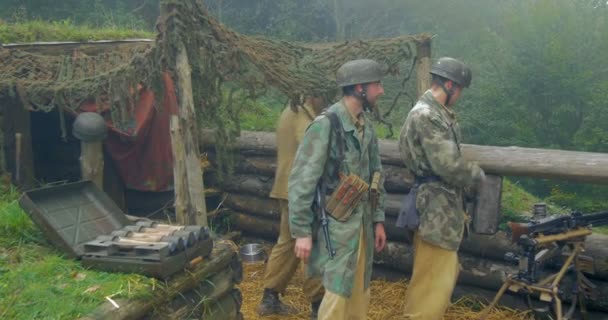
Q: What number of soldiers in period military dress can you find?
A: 3